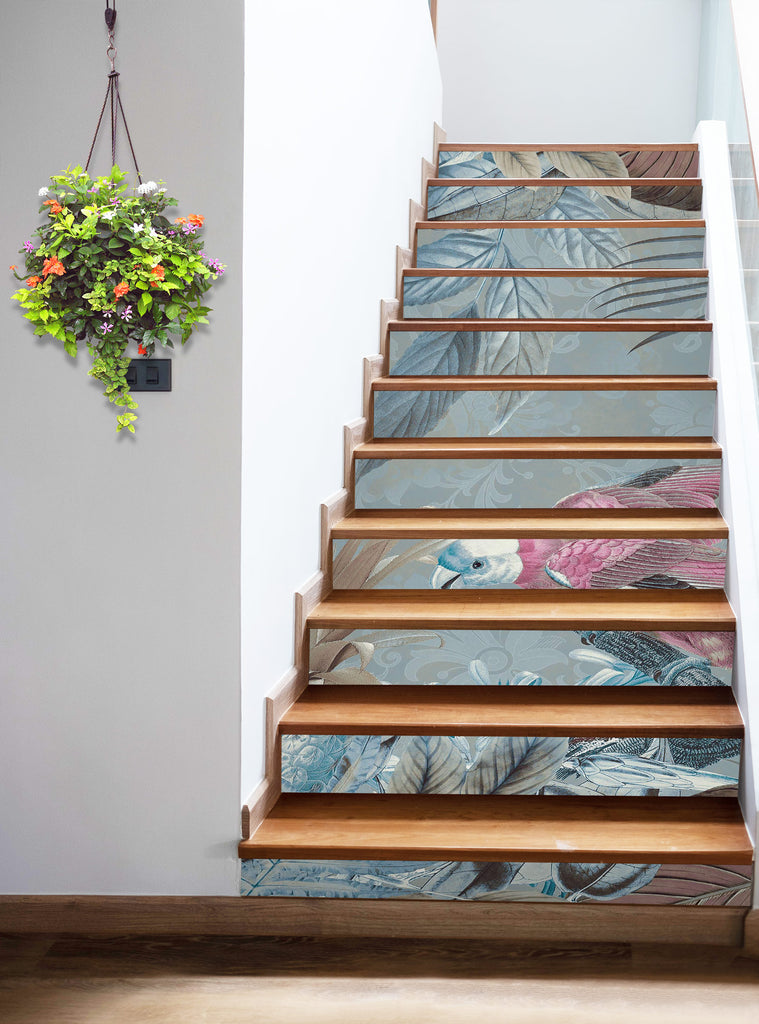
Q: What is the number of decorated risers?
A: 11